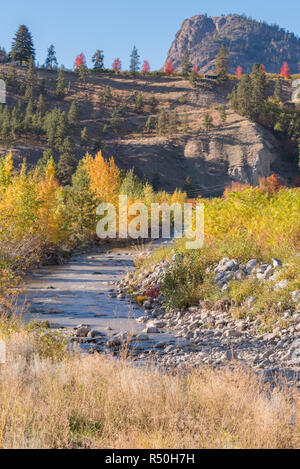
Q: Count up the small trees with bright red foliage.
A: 8